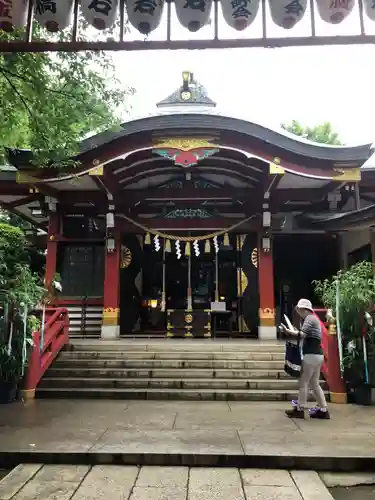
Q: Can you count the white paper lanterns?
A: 9